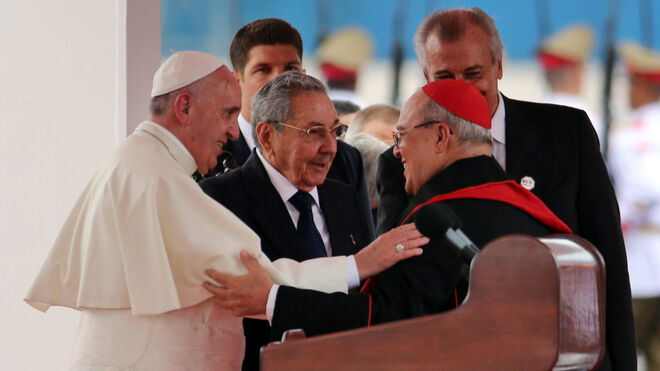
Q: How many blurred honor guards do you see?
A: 3